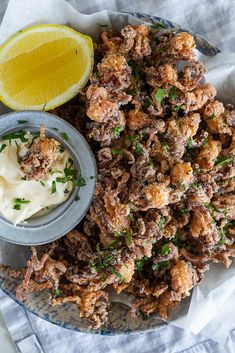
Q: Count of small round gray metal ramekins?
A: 1